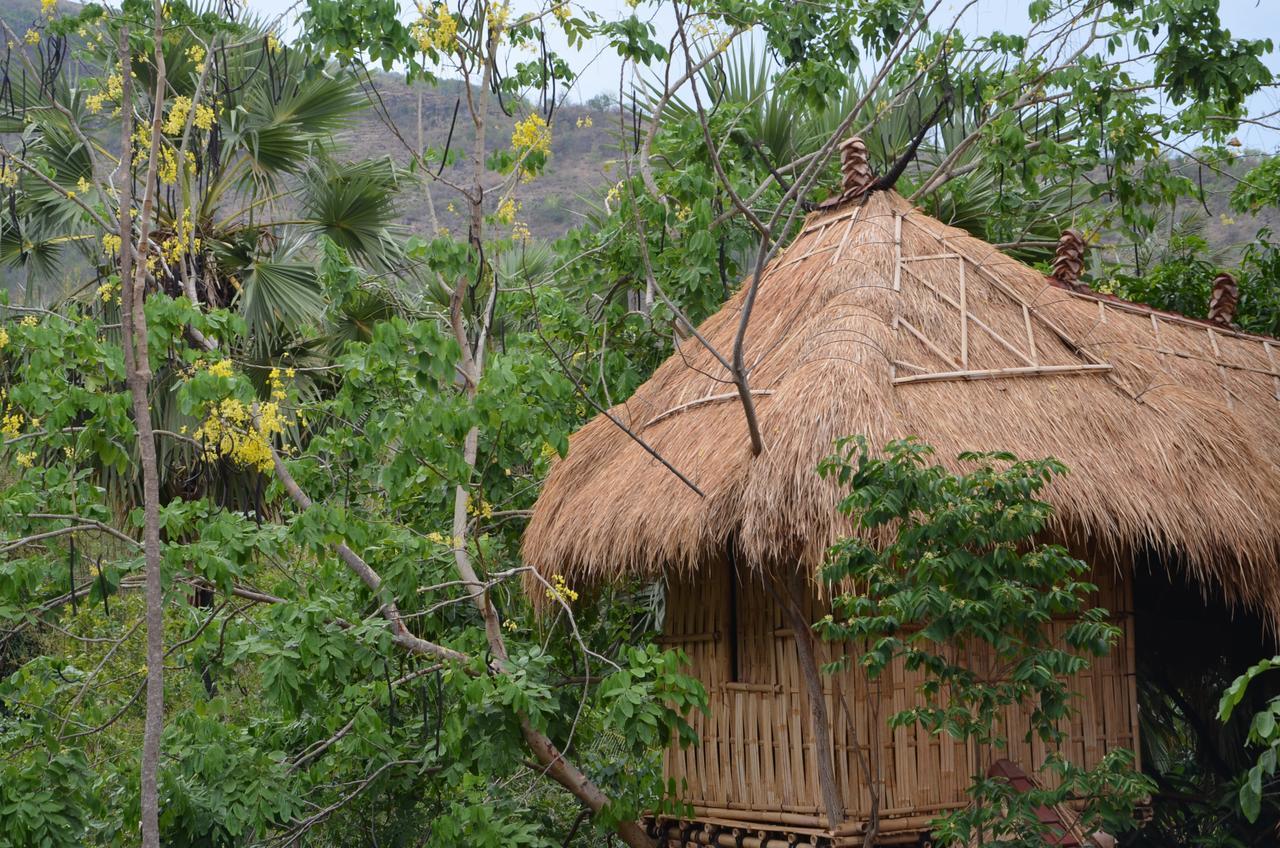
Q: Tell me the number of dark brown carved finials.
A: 3